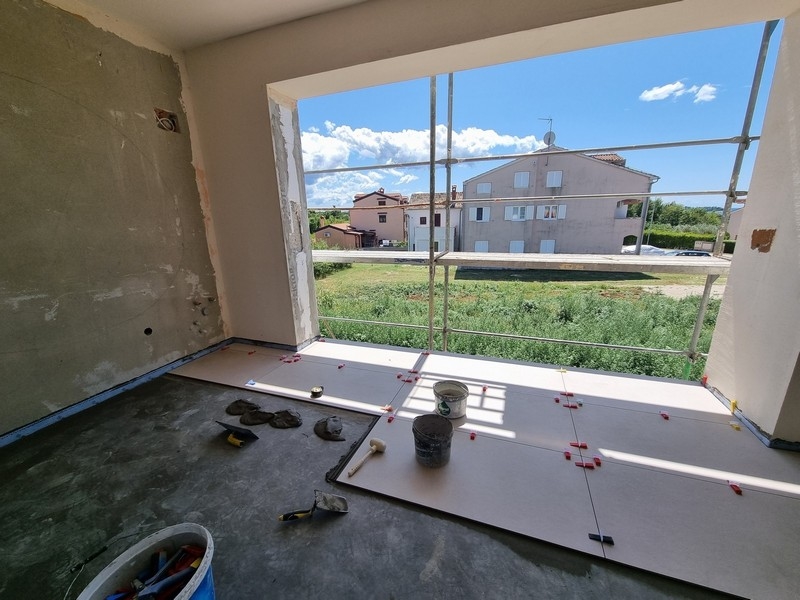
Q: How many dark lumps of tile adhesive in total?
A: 4